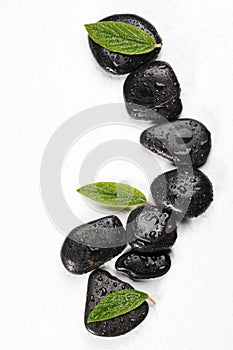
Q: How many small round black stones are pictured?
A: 8